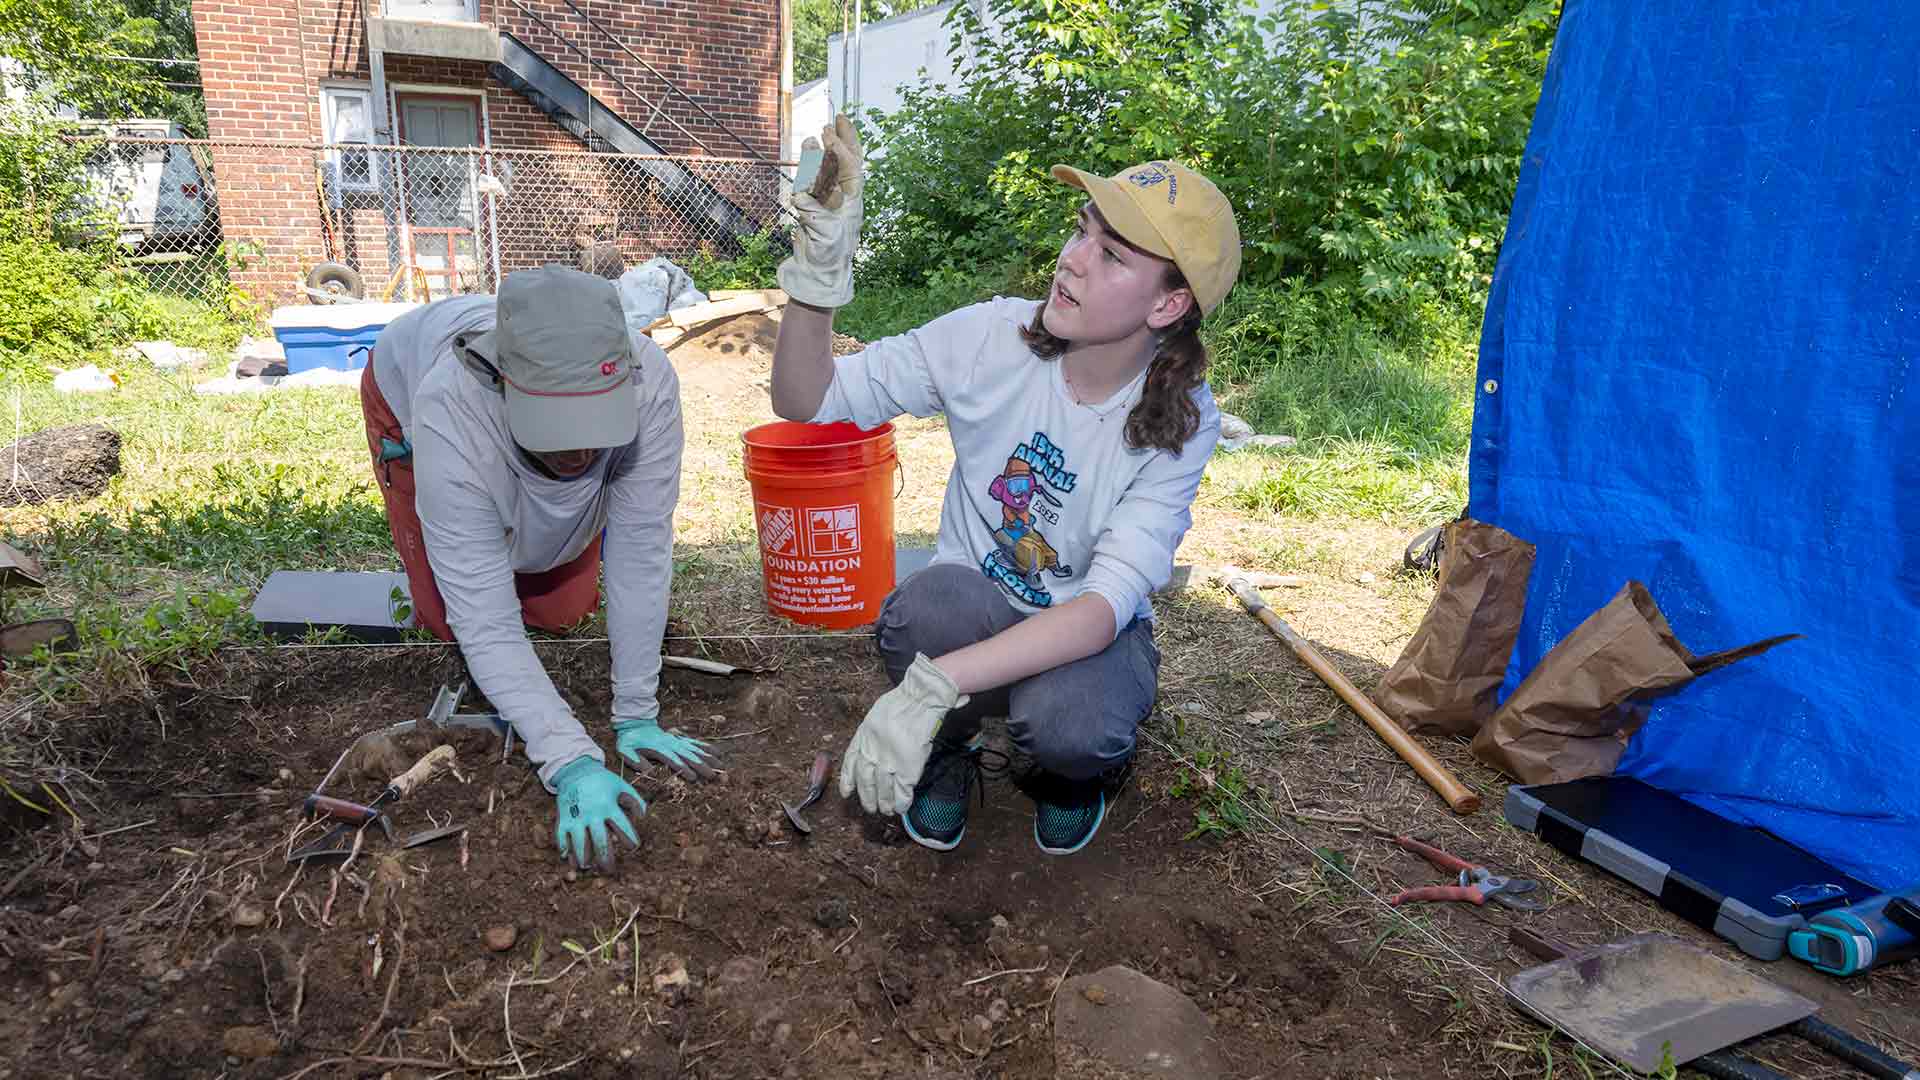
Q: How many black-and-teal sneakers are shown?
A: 2